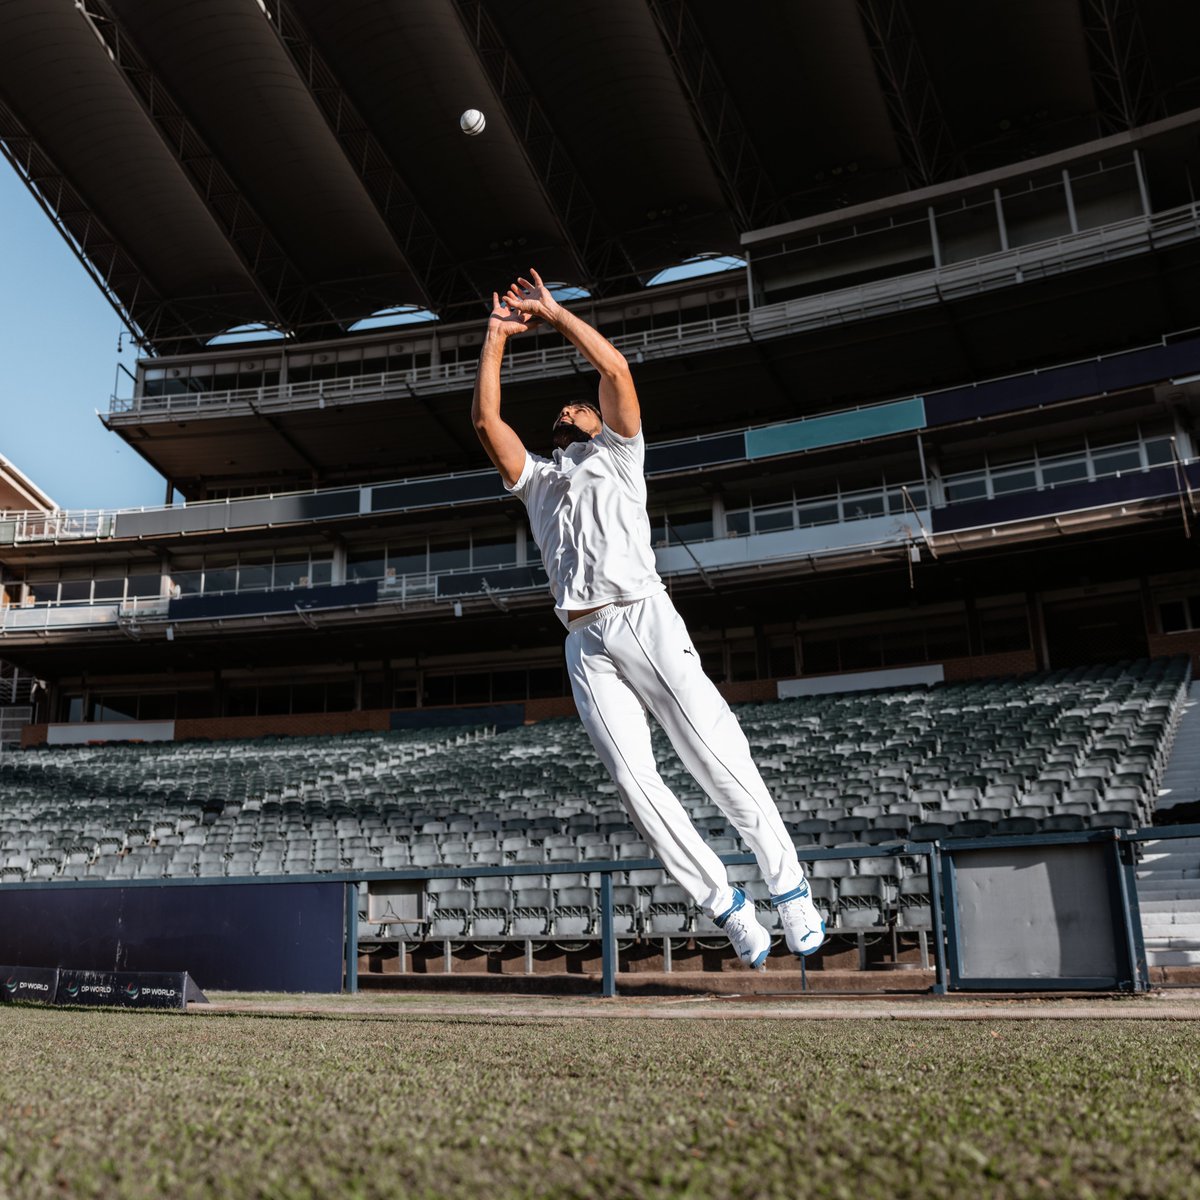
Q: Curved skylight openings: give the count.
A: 4